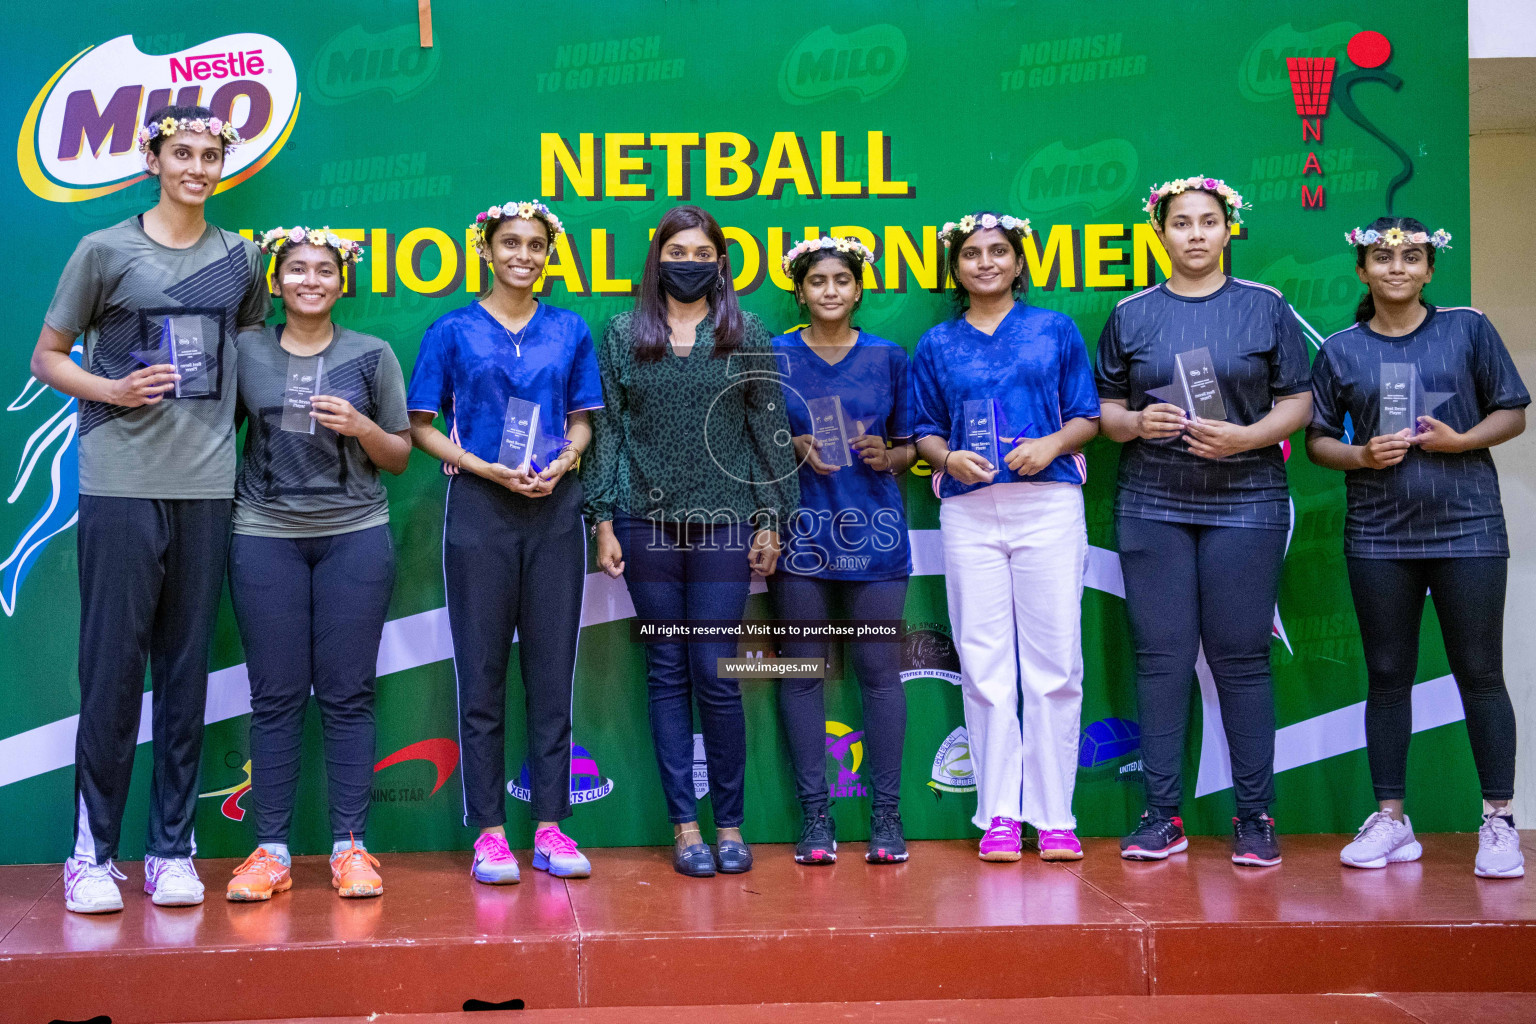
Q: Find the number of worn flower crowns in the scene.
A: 7